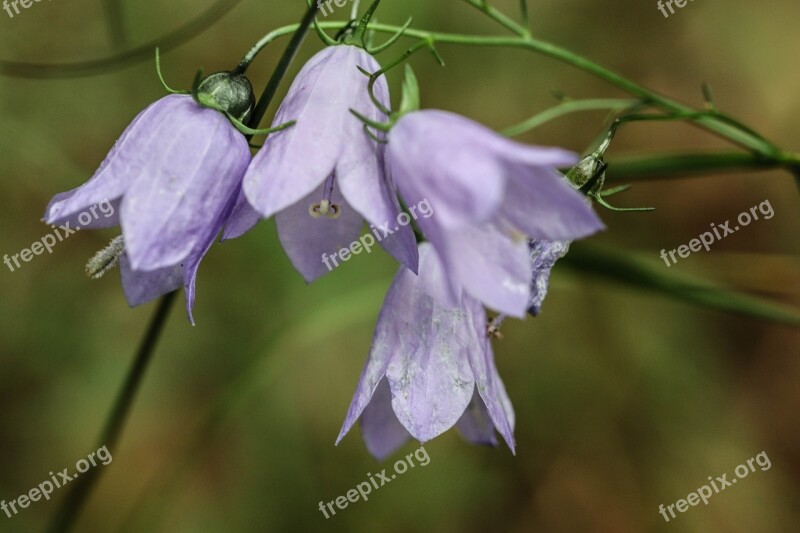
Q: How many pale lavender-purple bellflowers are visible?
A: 4